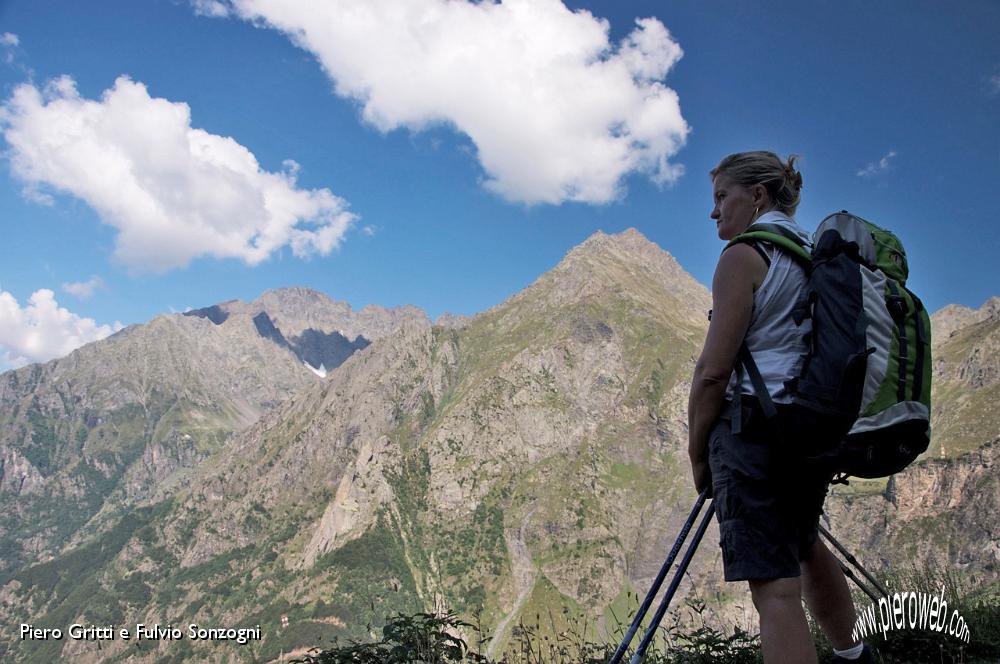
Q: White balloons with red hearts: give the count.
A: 0